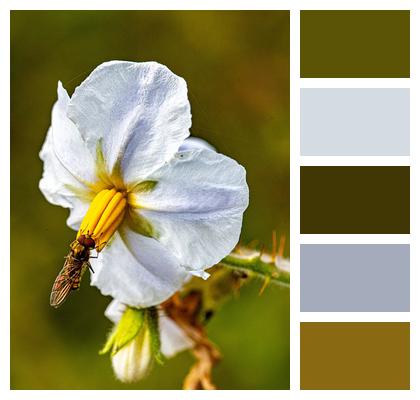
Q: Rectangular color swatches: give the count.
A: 5